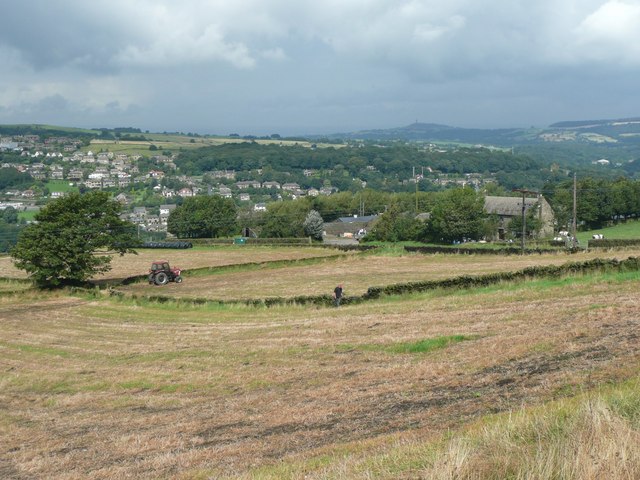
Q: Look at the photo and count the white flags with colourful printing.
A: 0